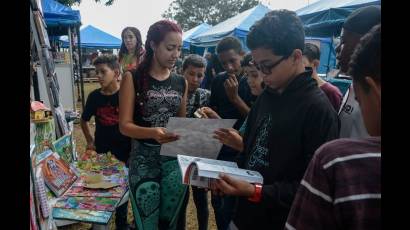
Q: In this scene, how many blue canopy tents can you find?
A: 5